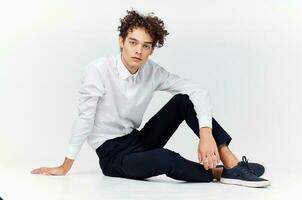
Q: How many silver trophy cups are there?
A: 0